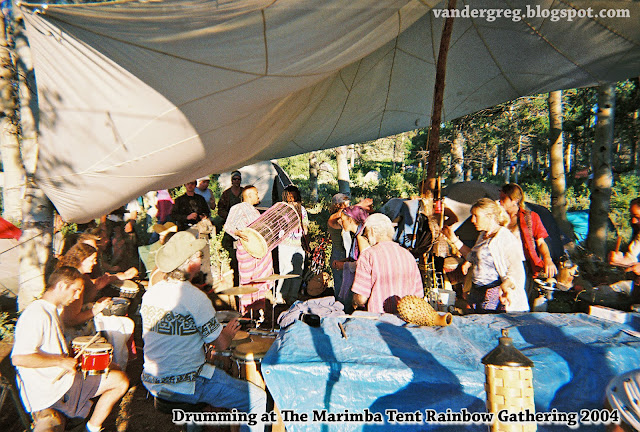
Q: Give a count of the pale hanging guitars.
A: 0